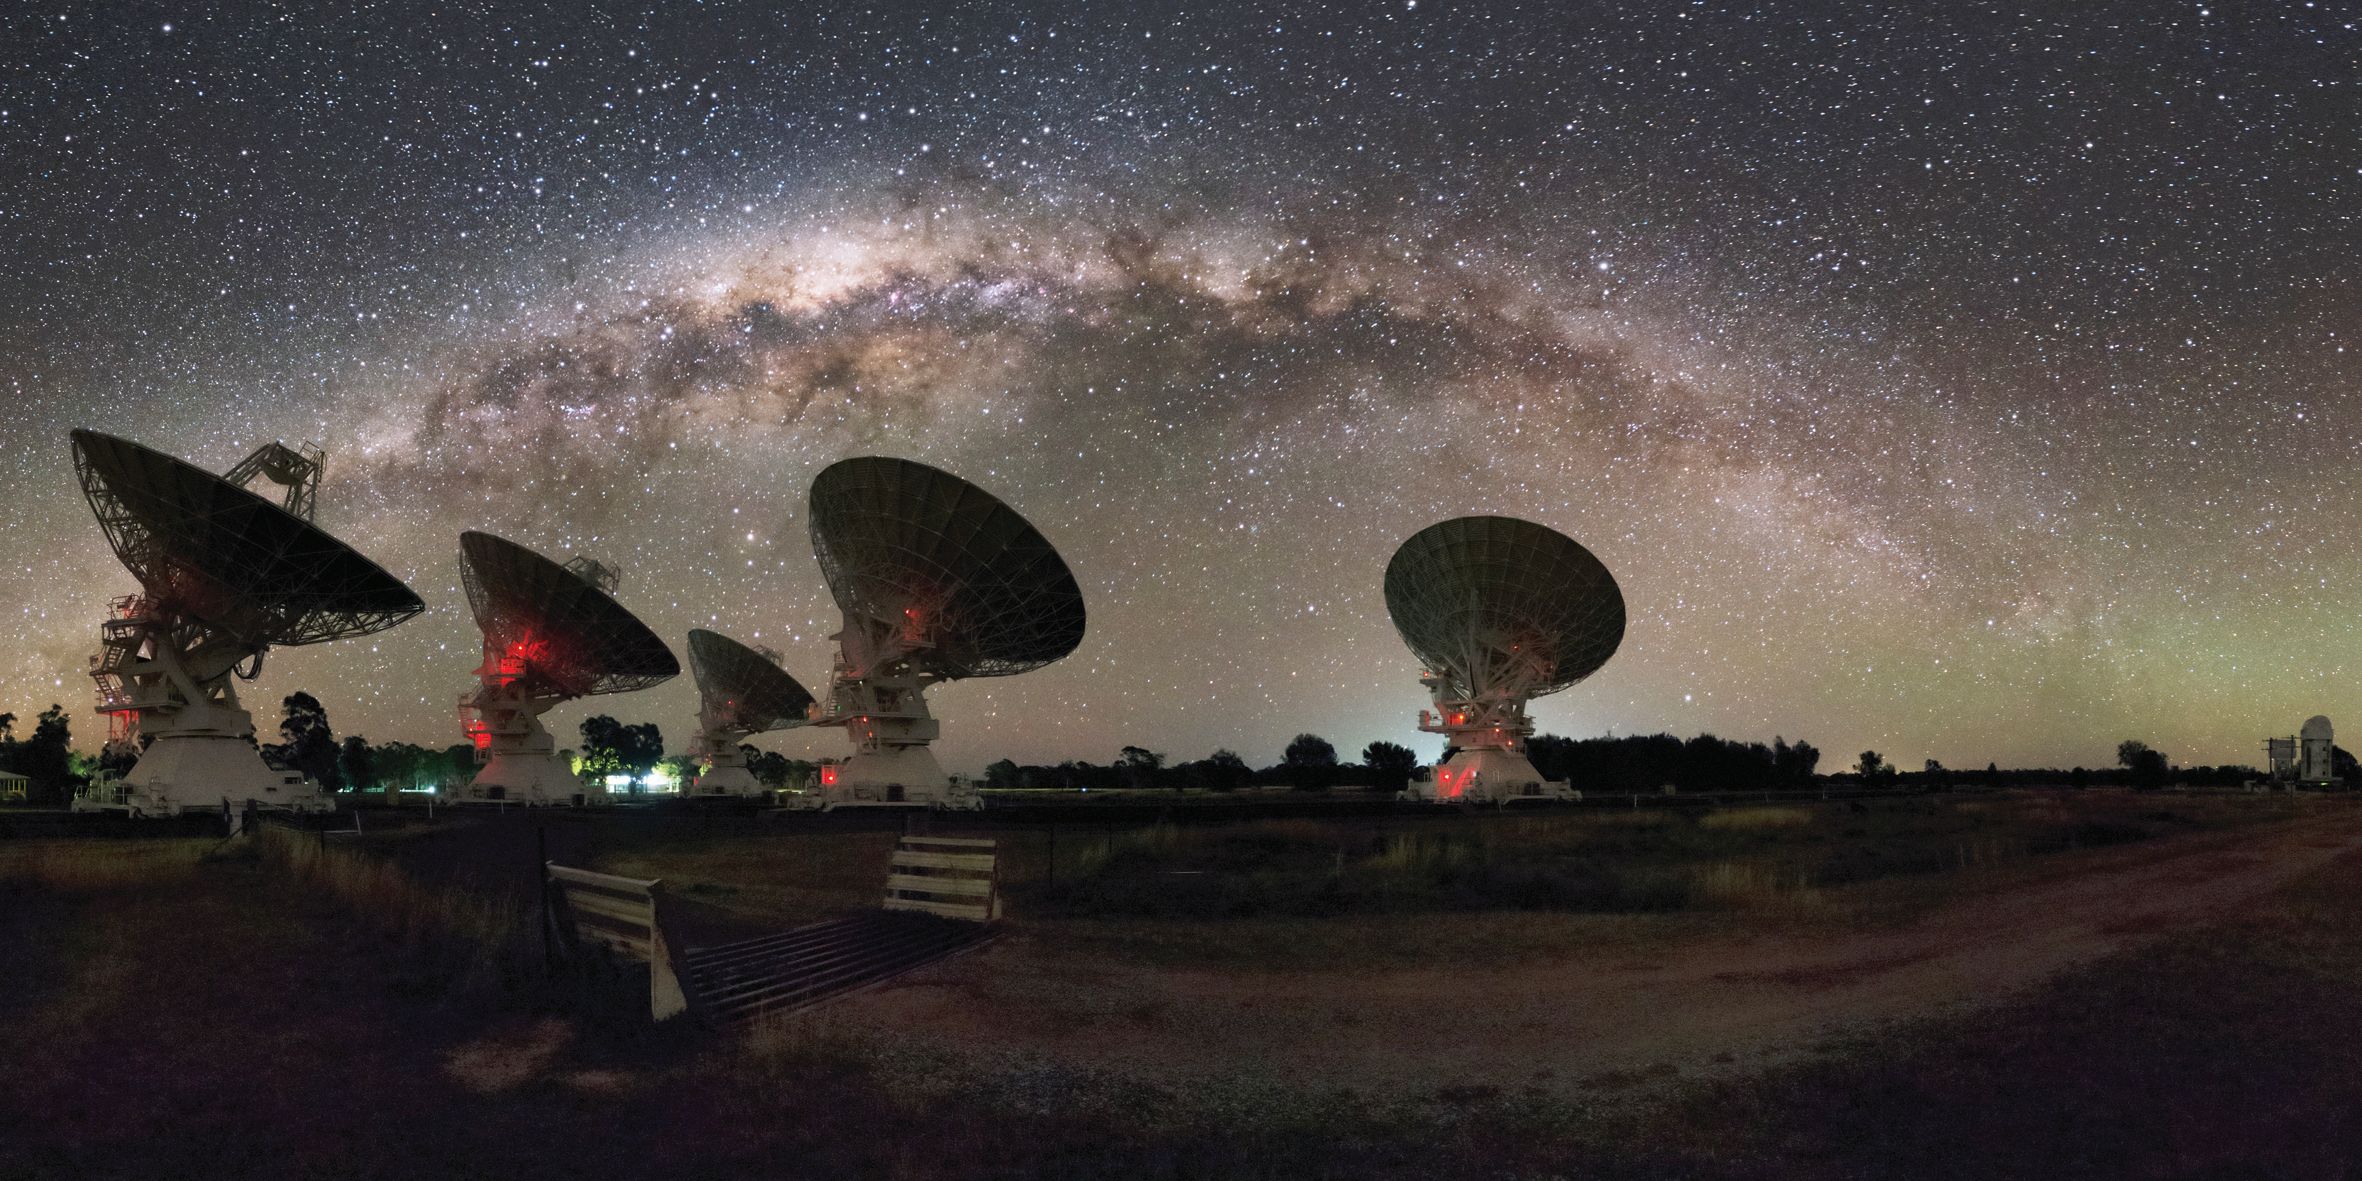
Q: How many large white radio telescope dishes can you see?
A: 5